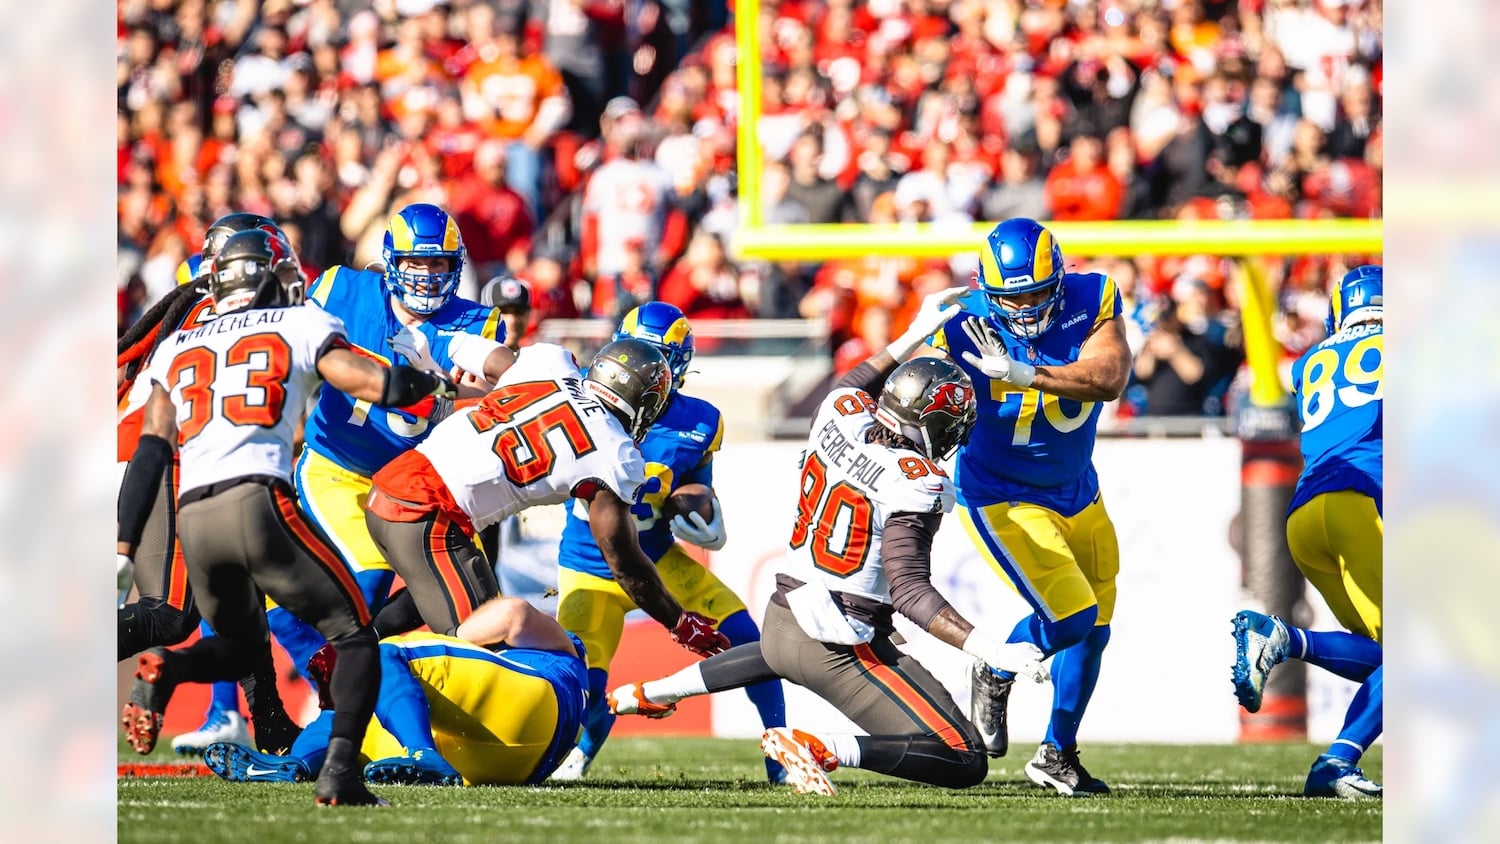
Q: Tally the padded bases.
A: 1